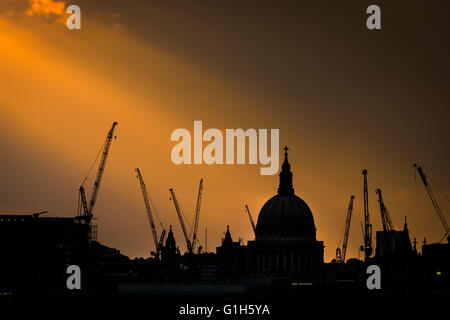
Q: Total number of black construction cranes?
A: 9